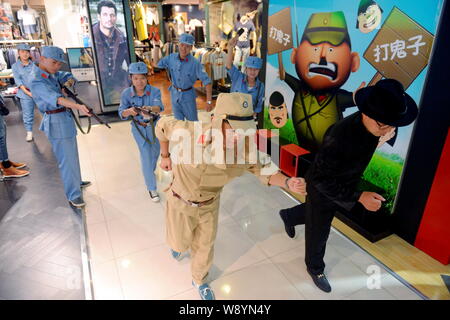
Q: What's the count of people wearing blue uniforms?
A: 5